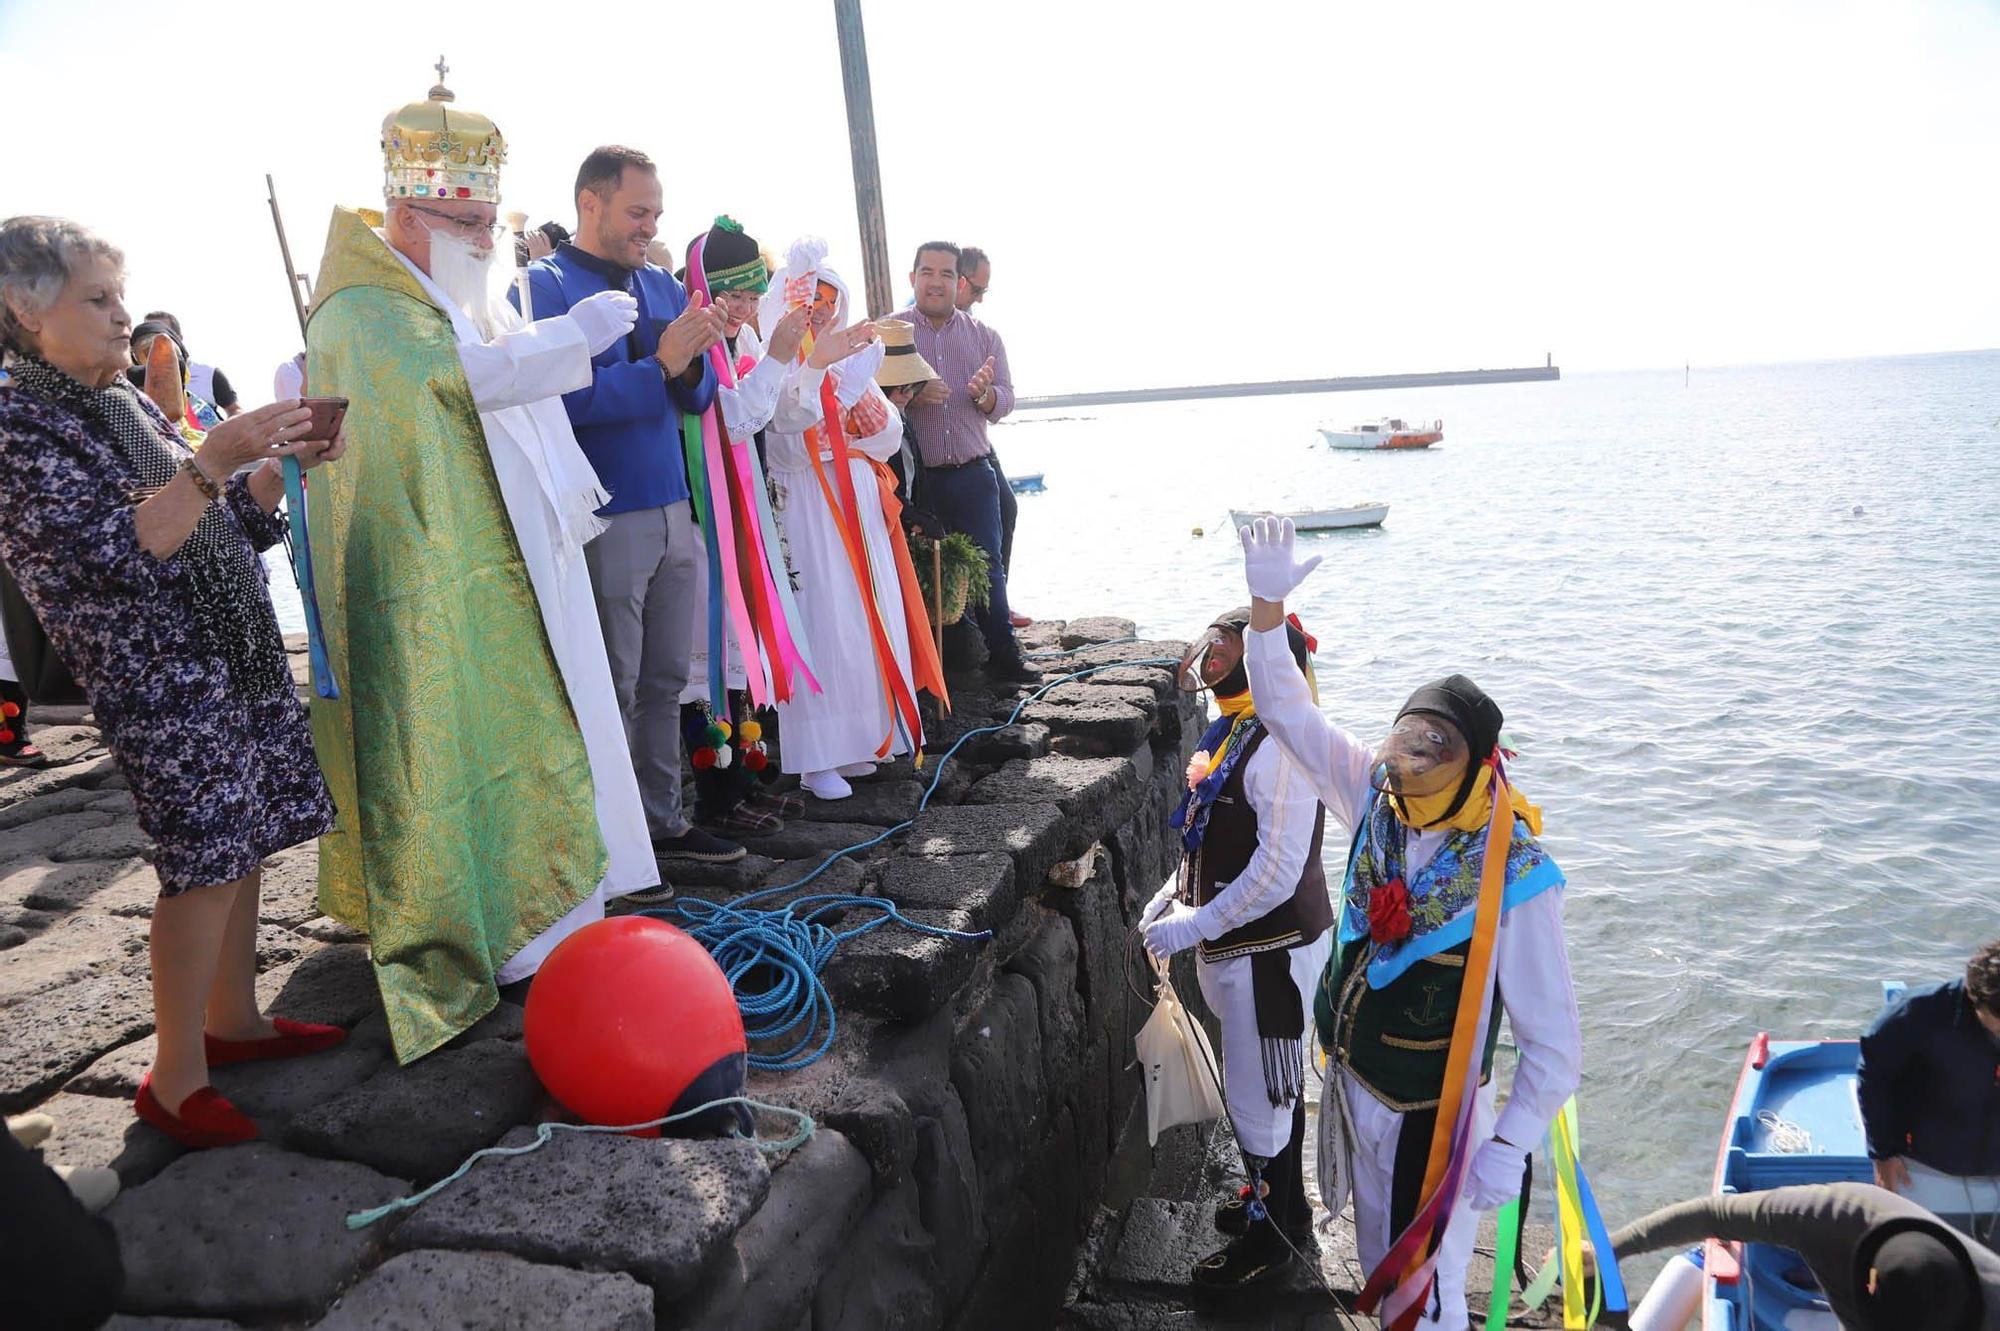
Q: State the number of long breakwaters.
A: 1